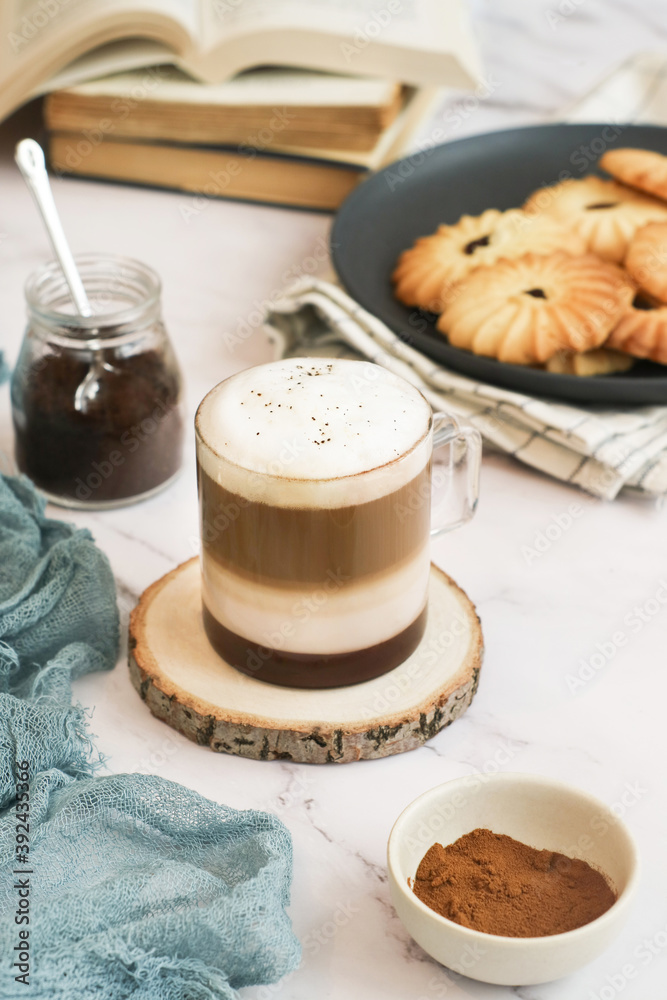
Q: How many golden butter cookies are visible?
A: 7